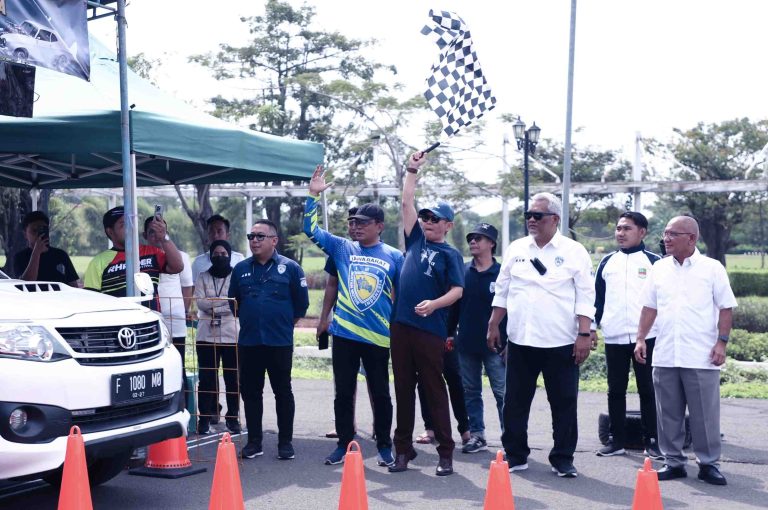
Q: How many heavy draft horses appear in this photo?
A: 0